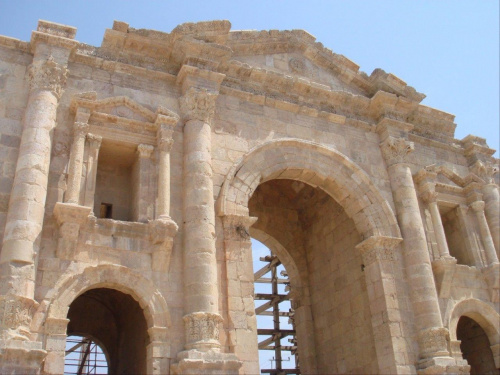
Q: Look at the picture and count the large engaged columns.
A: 4